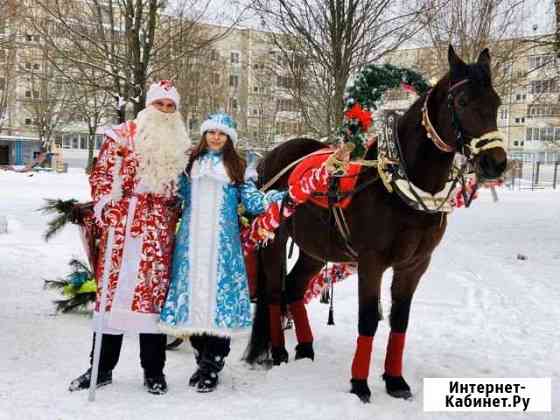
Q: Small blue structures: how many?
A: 1